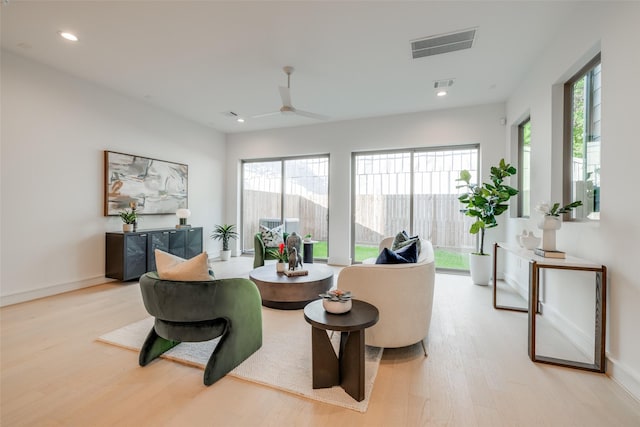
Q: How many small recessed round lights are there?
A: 3